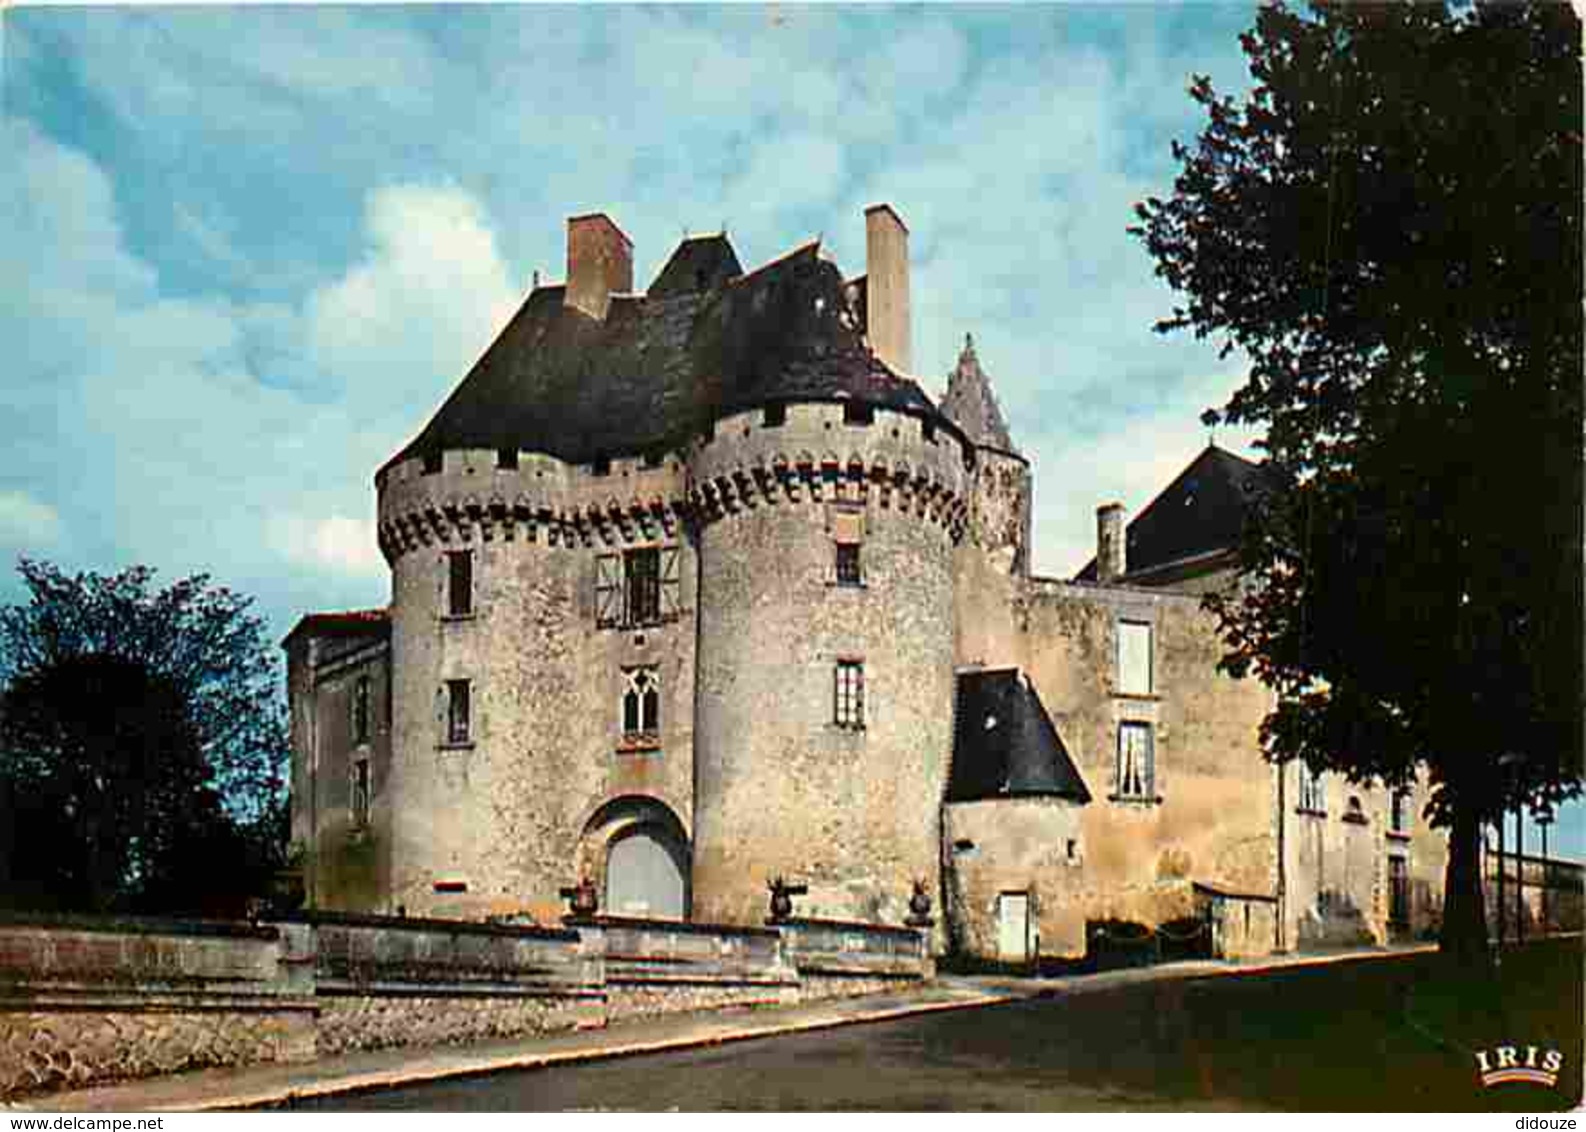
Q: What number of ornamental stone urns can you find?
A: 3